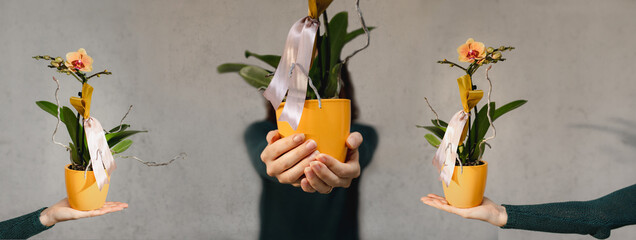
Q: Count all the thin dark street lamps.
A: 0